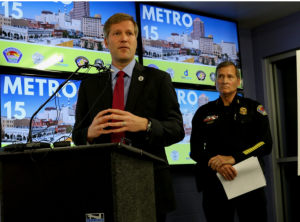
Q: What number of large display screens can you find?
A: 4